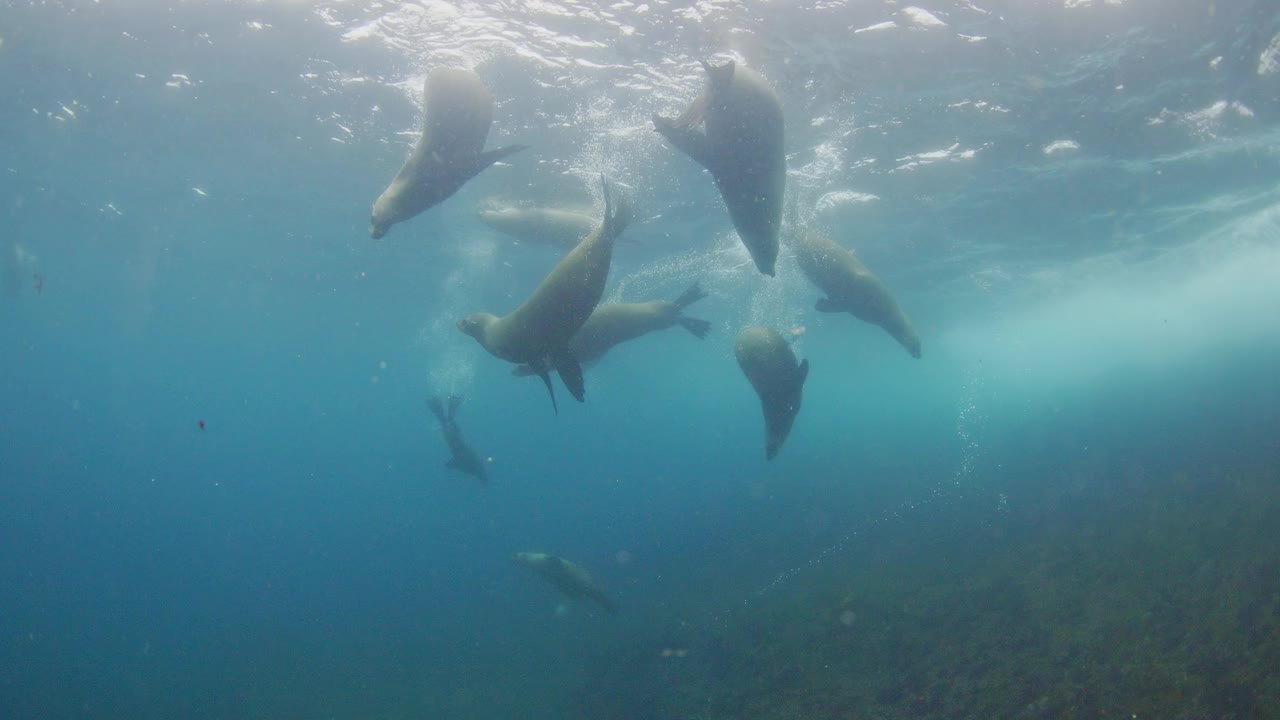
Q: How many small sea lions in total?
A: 2